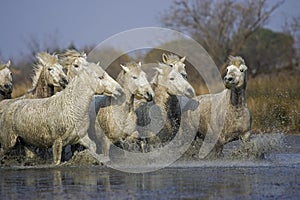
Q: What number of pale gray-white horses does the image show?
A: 8